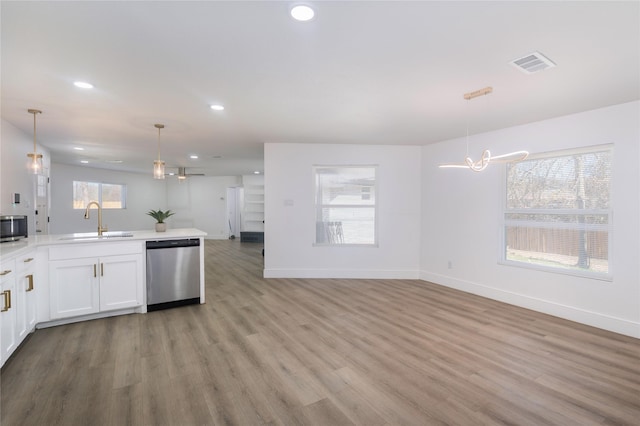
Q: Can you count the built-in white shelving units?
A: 1